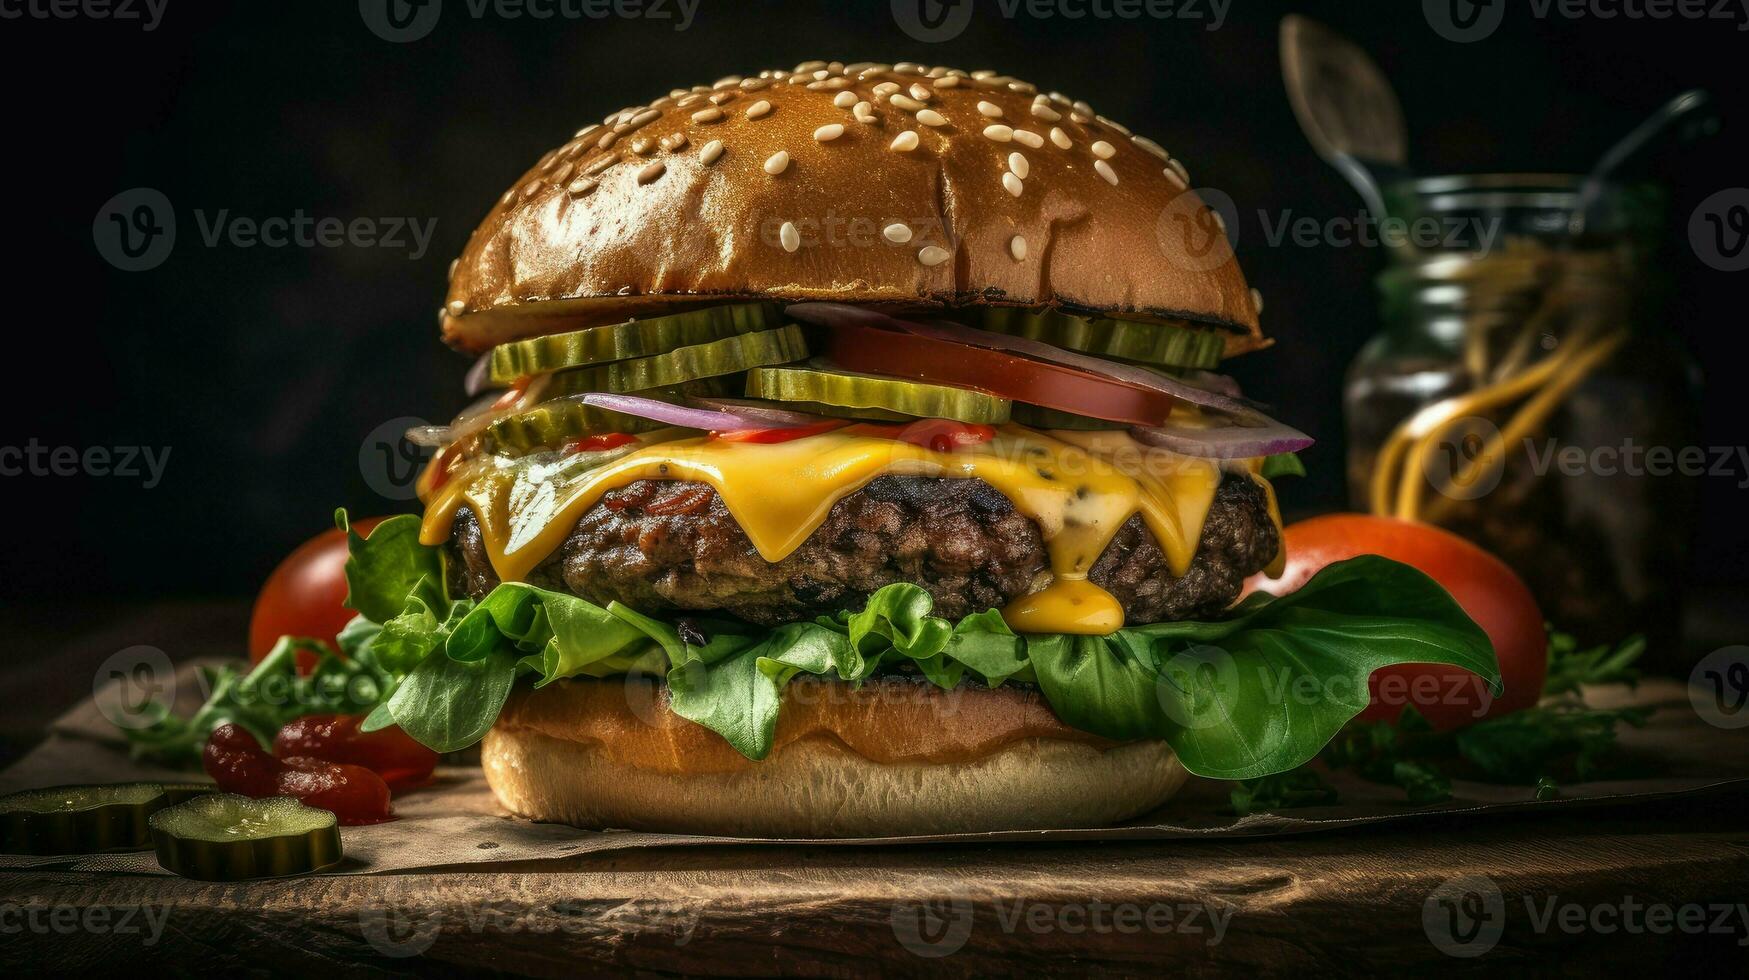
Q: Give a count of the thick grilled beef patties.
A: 1